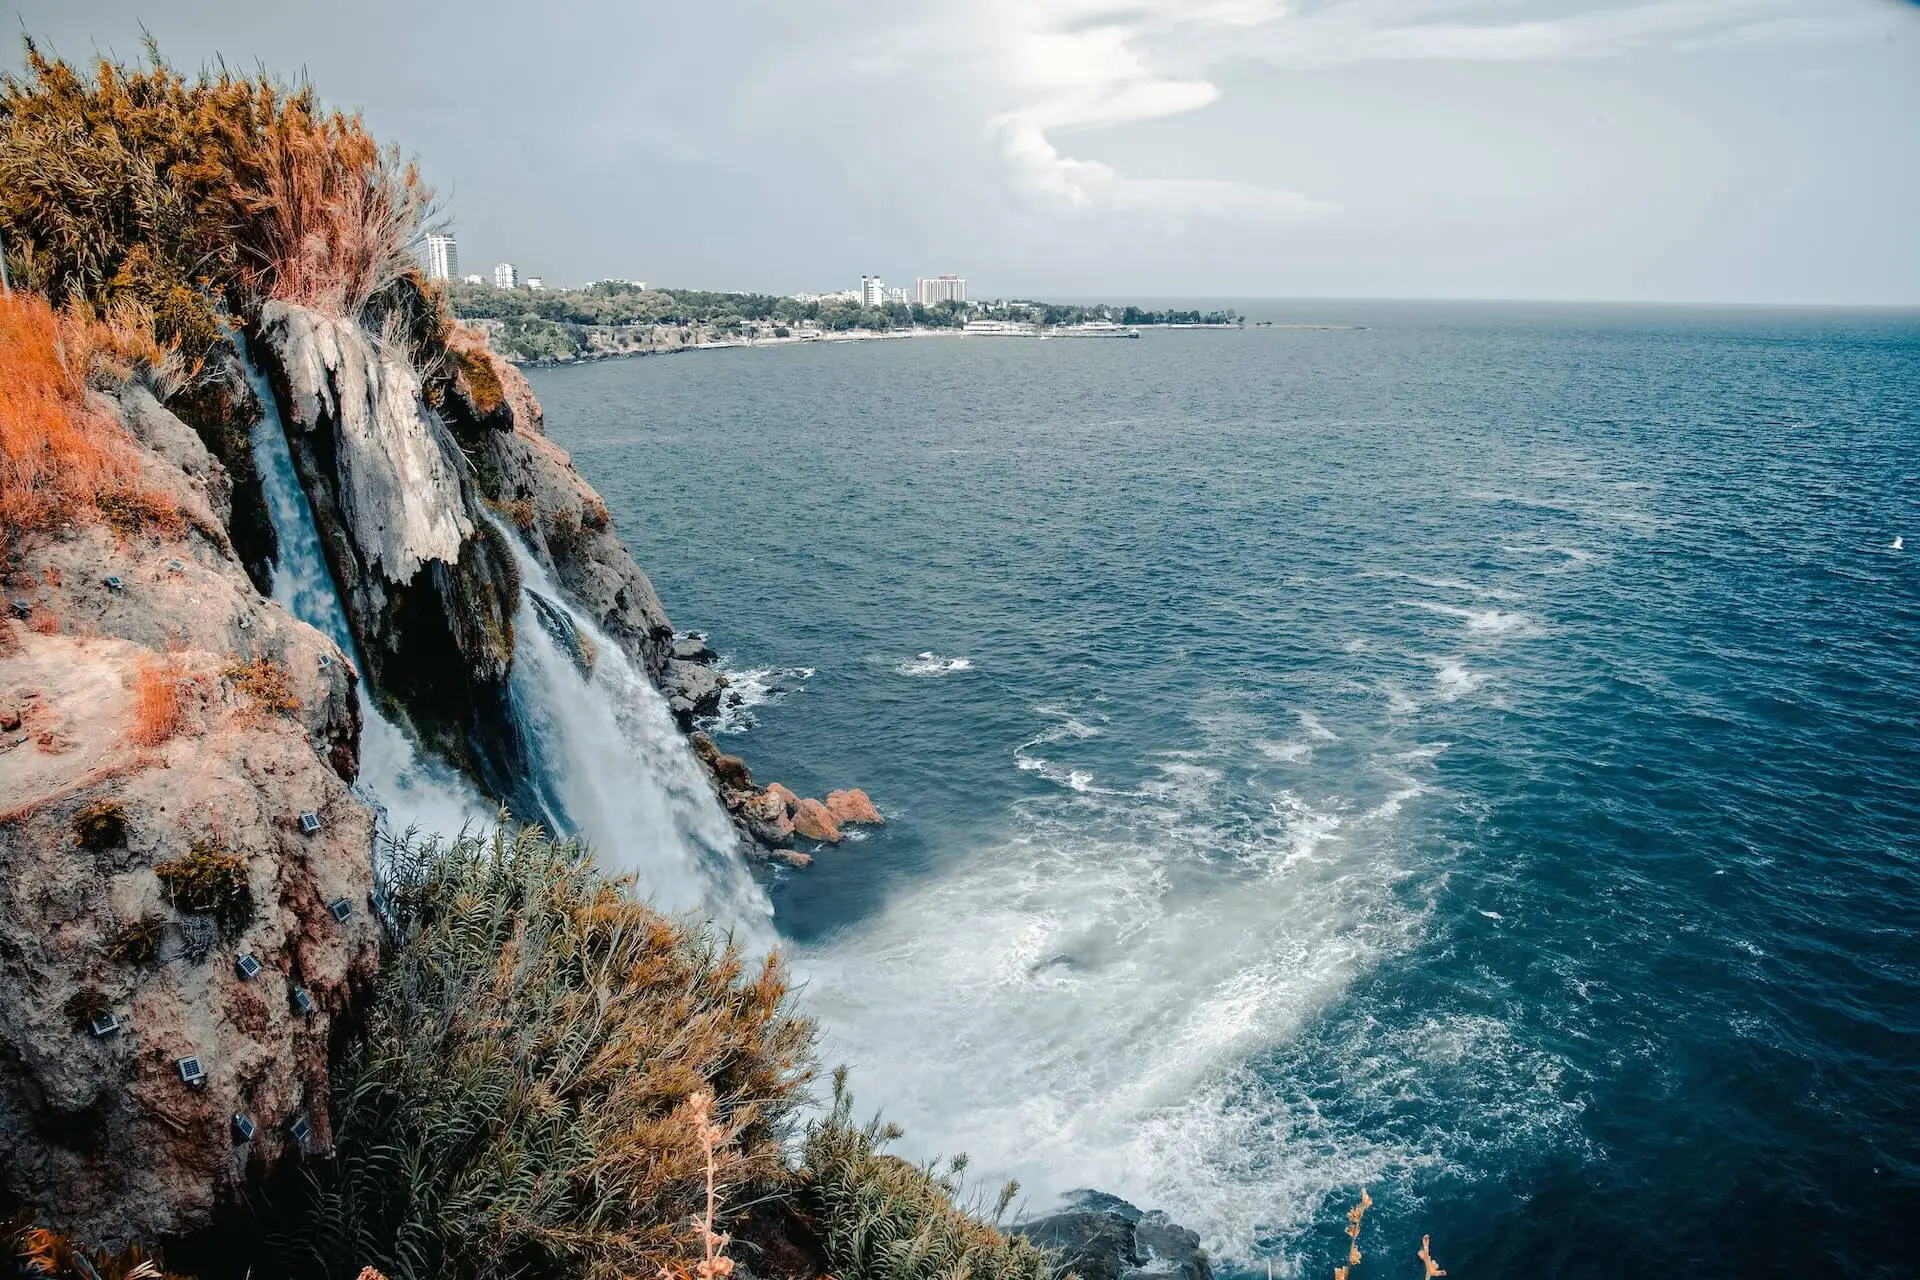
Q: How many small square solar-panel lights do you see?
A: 13